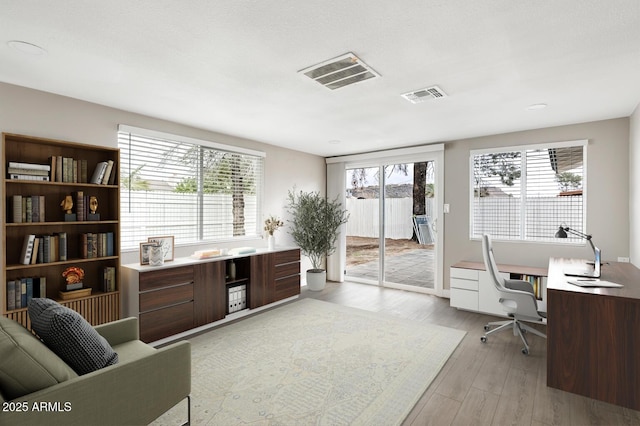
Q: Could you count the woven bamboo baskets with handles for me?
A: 0